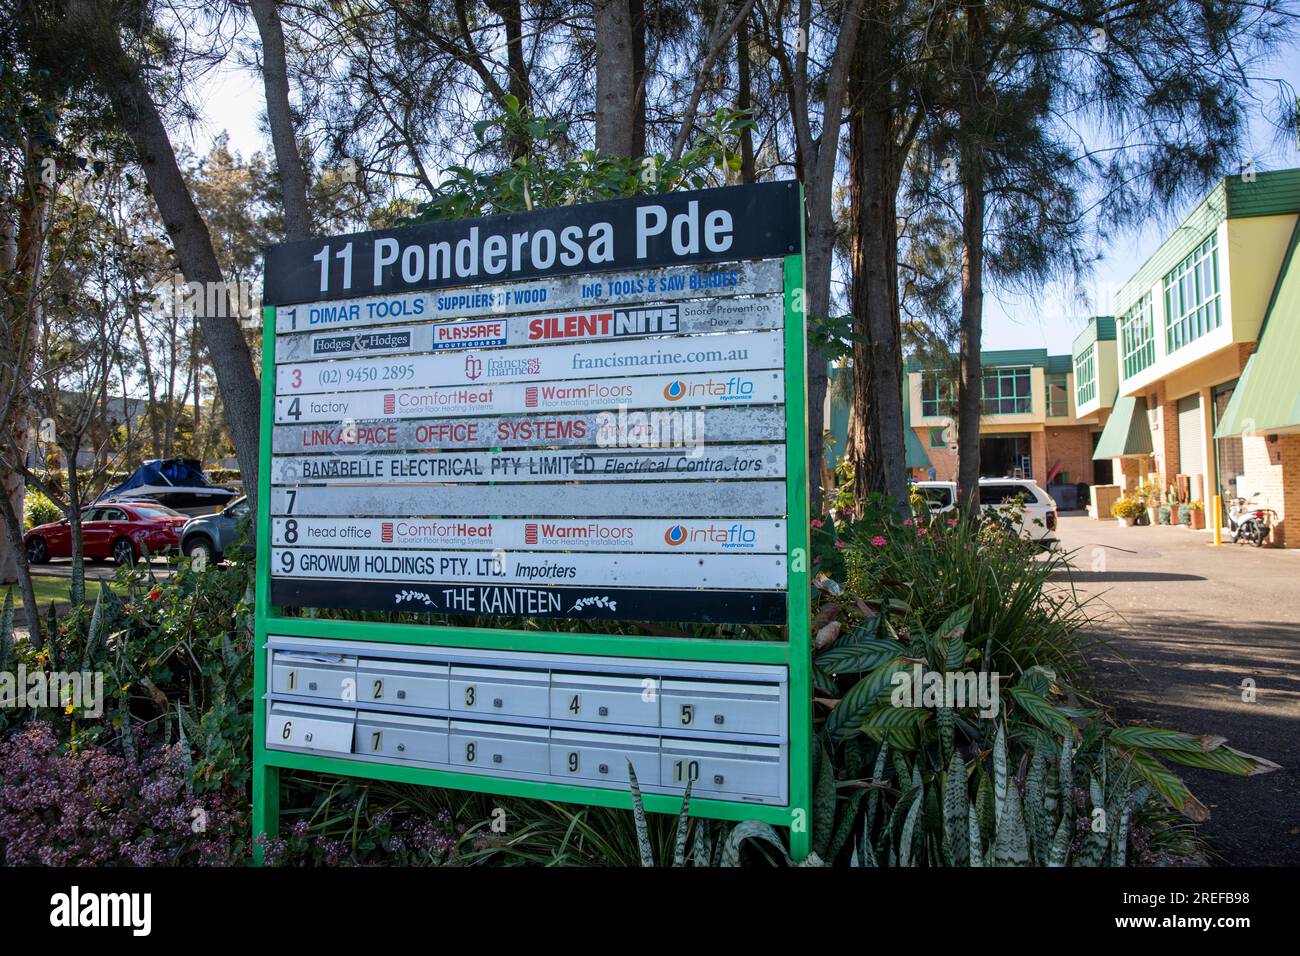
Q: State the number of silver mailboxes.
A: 10